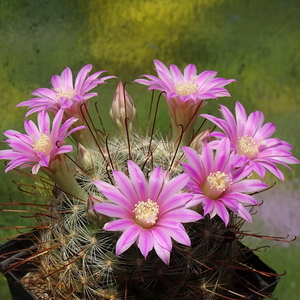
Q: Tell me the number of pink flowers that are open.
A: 6